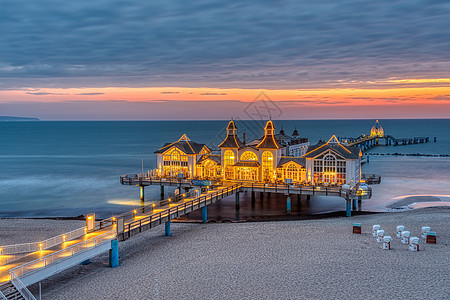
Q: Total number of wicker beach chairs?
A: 9